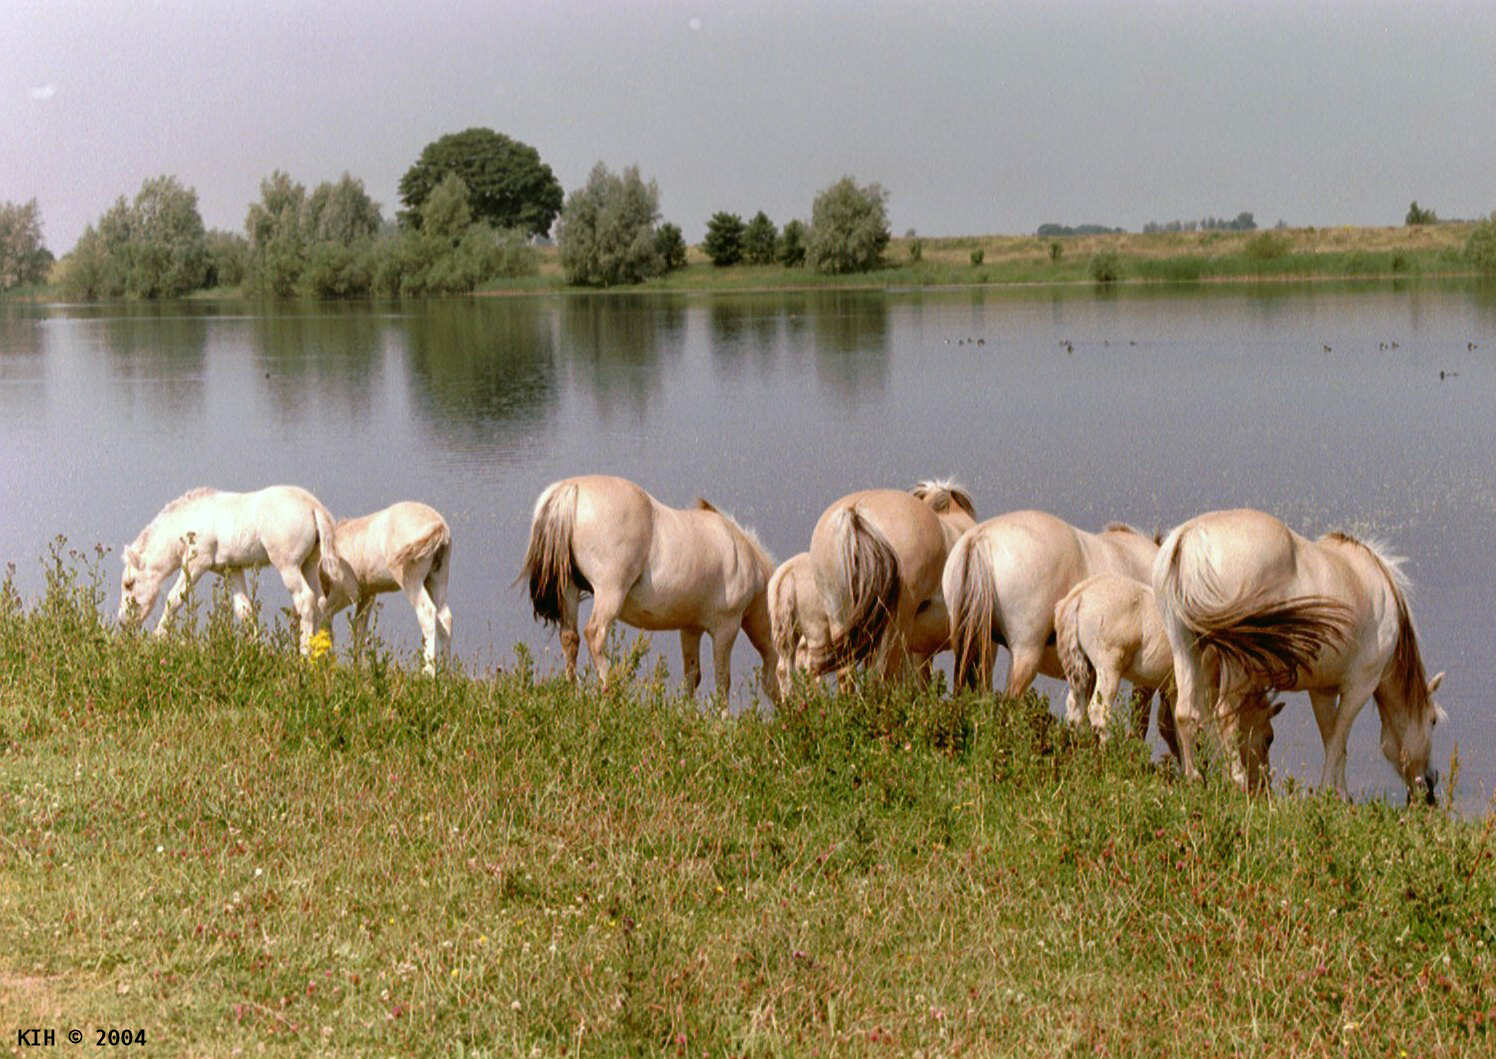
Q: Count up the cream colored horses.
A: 8